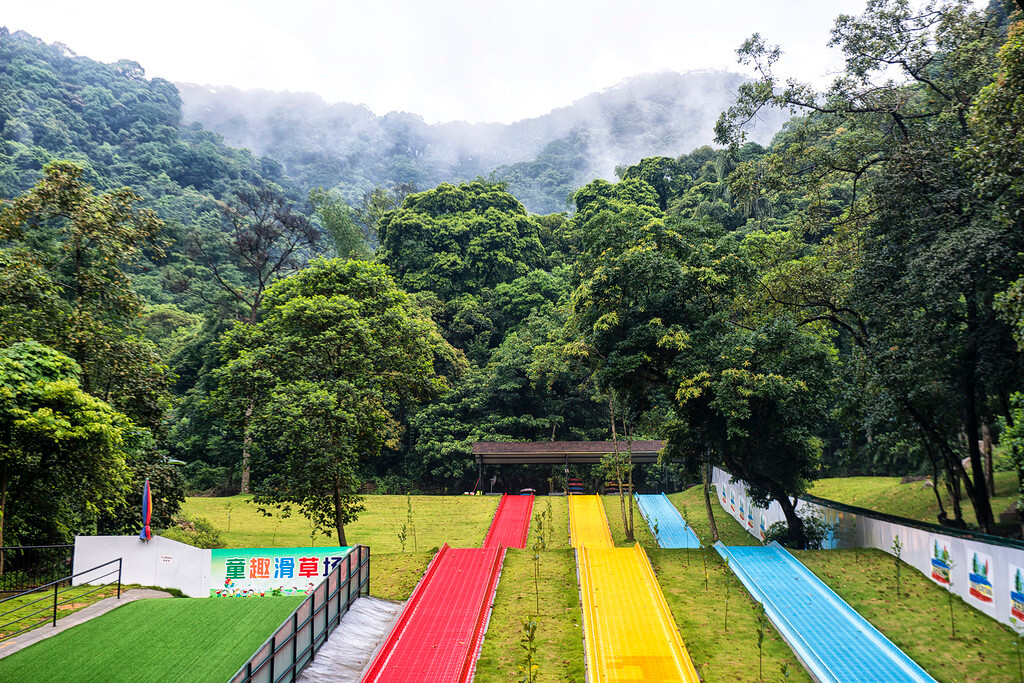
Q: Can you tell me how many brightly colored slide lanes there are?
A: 3